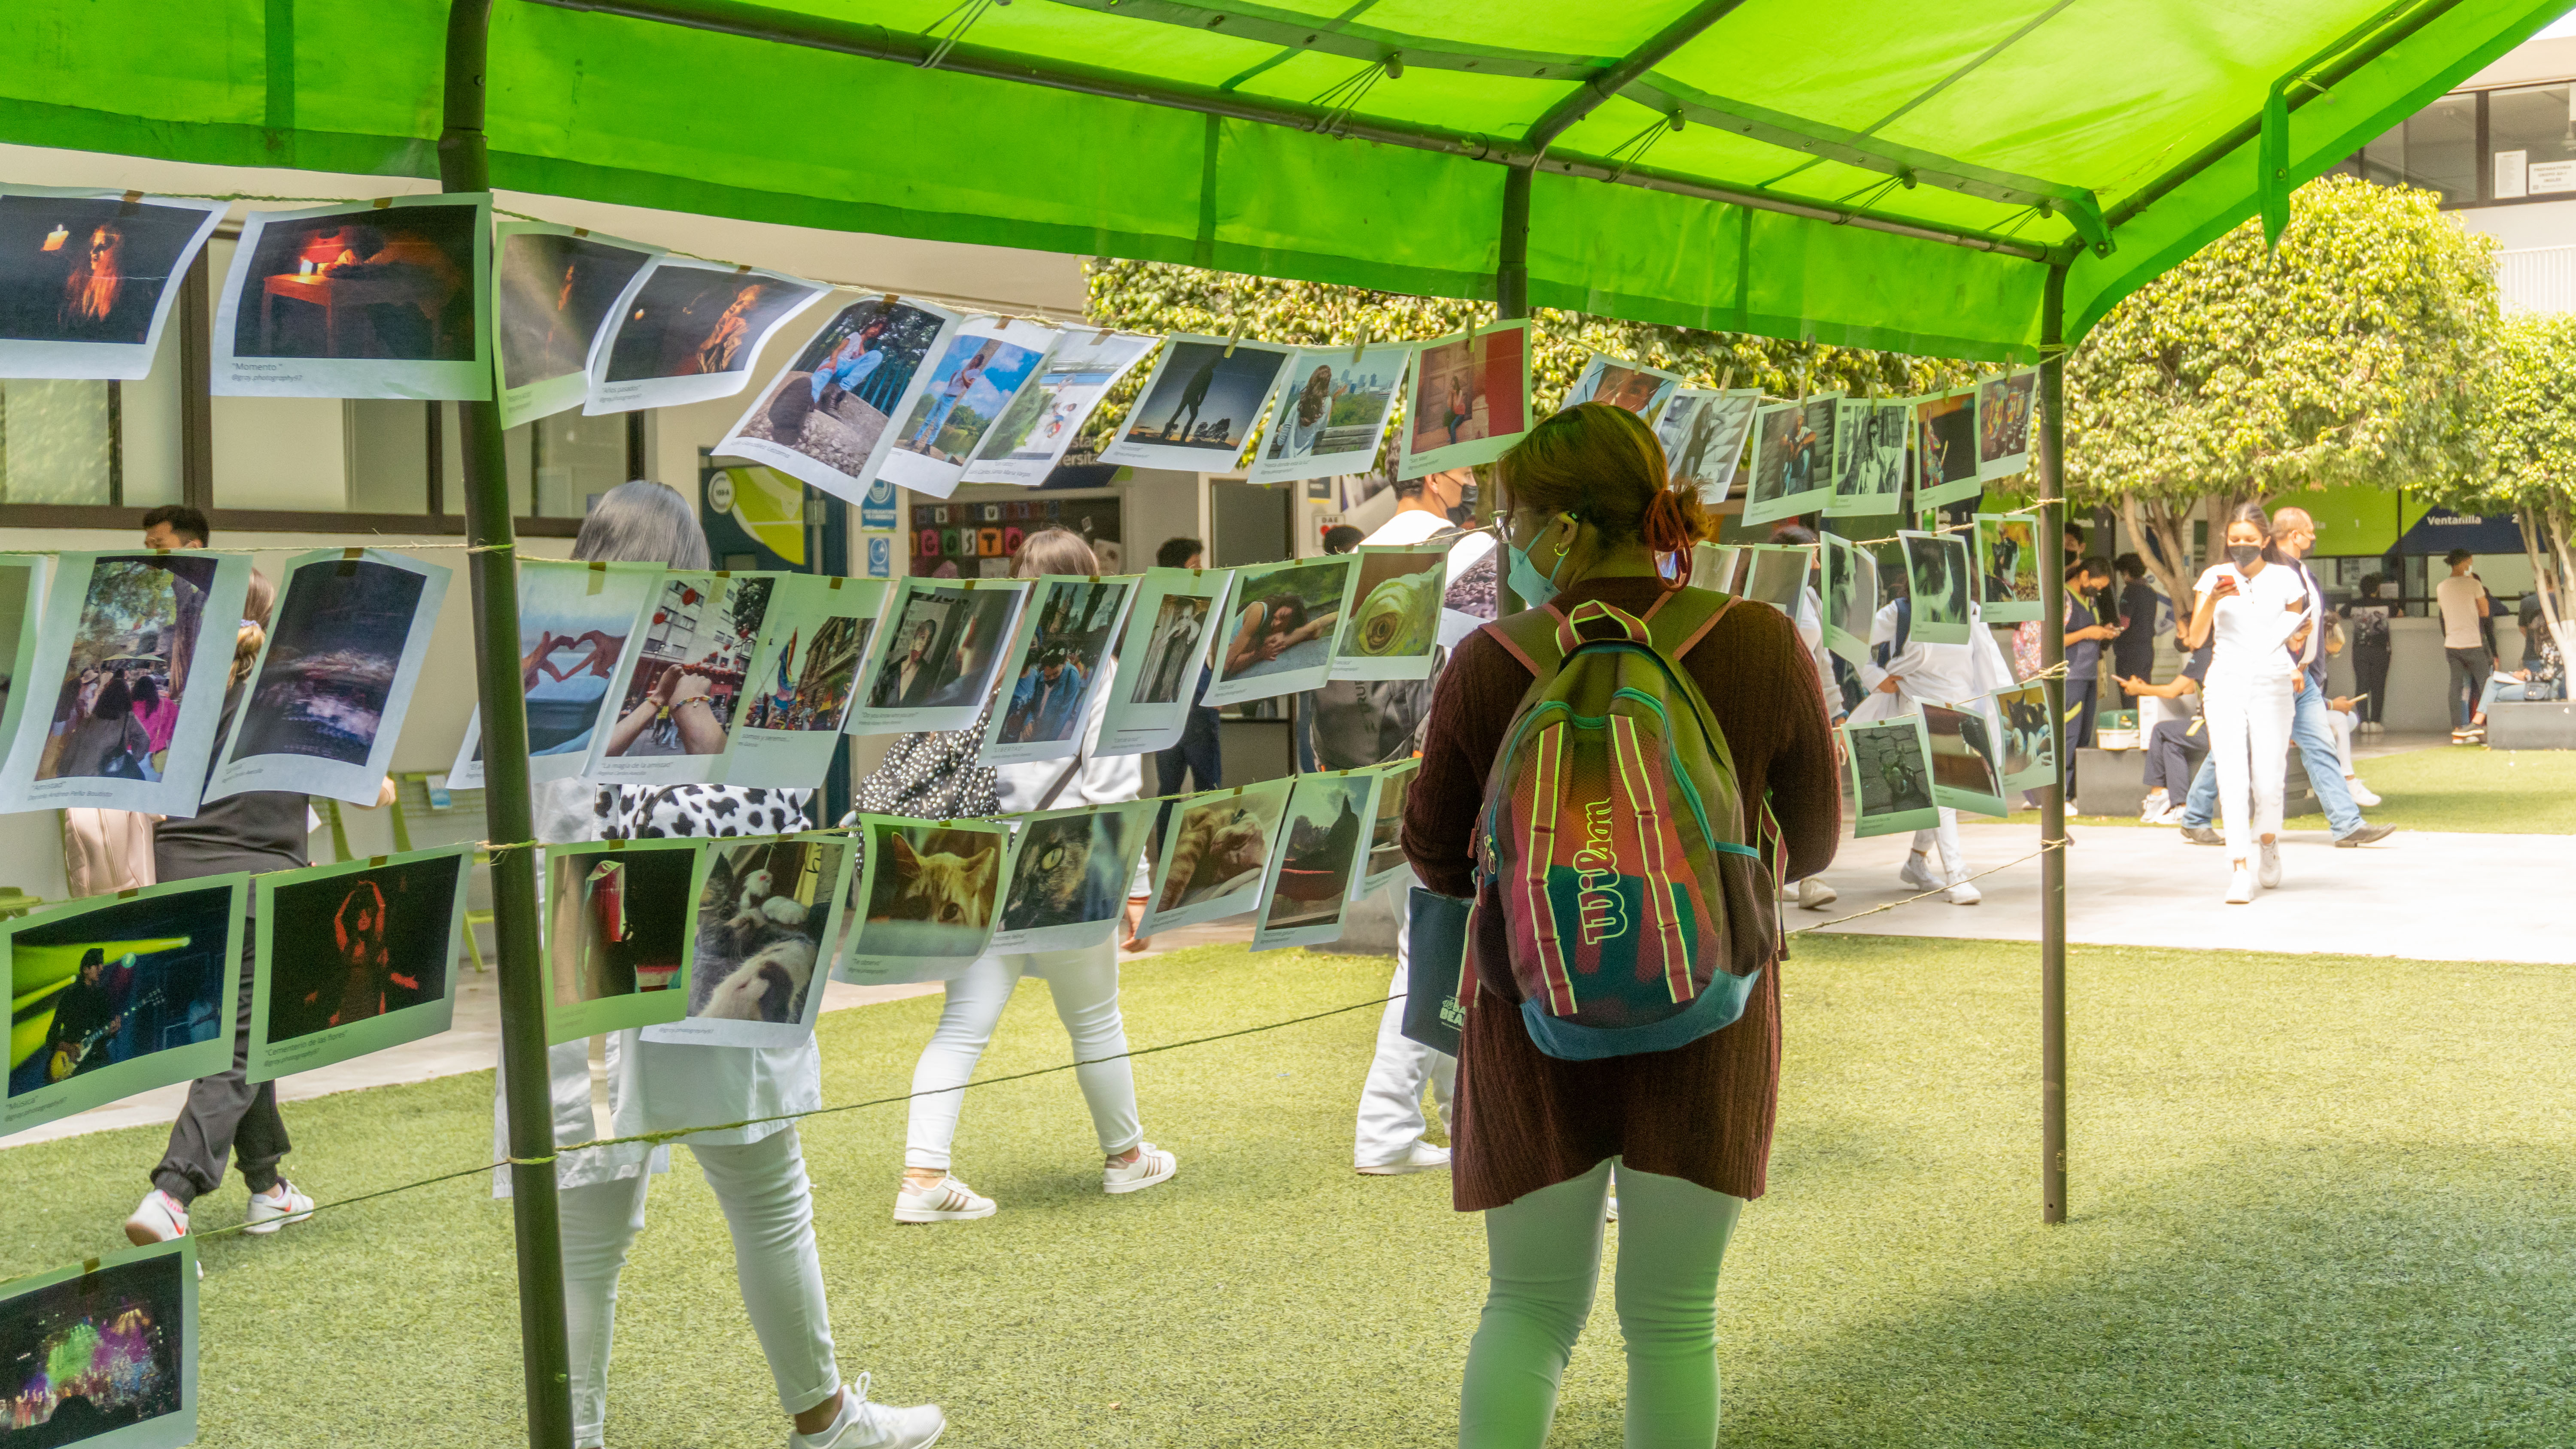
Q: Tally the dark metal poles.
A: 3